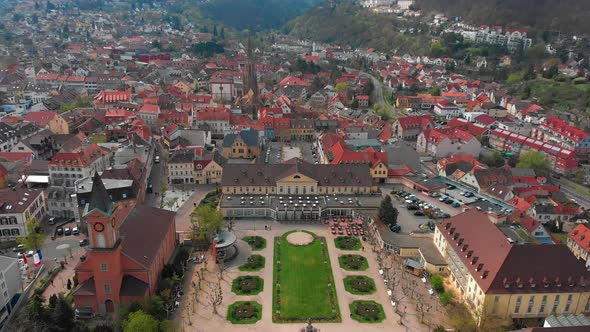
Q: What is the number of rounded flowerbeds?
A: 8